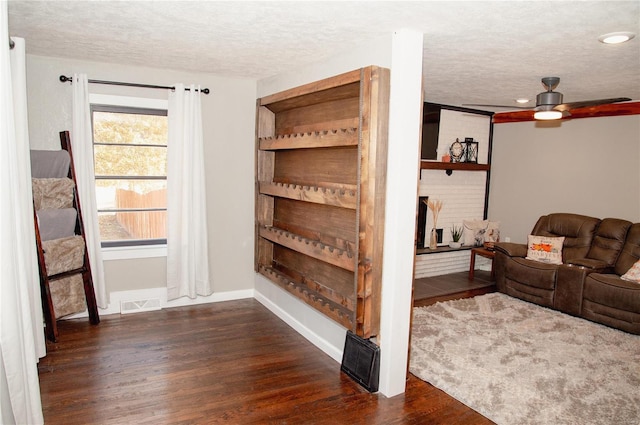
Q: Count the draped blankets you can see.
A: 4